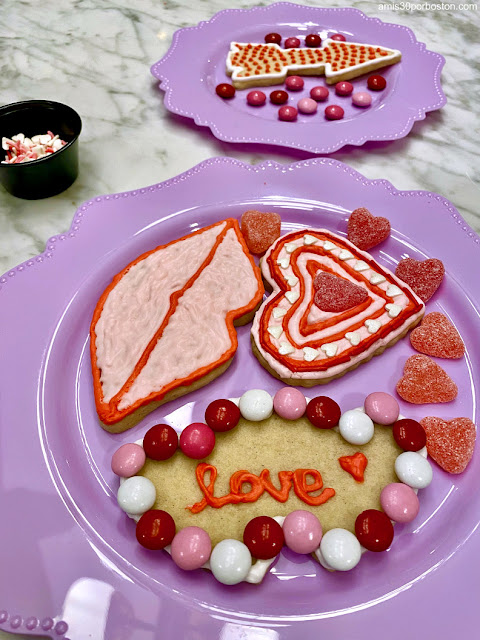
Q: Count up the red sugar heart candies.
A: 7